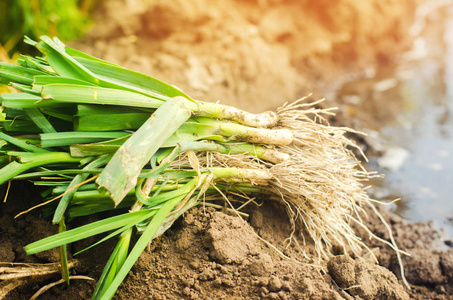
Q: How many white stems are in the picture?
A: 4